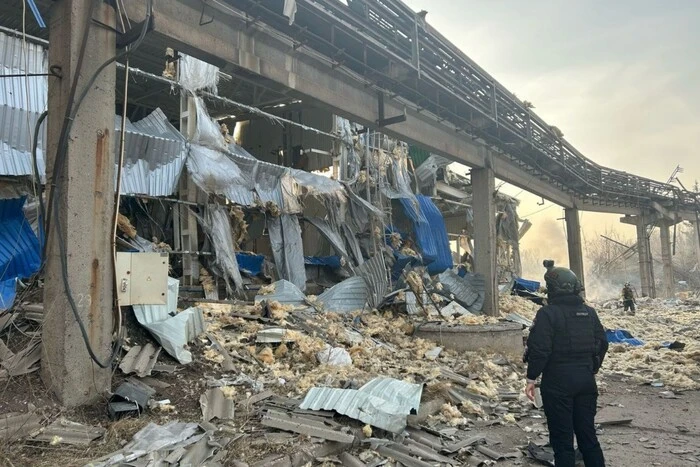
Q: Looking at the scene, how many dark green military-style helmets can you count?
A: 1